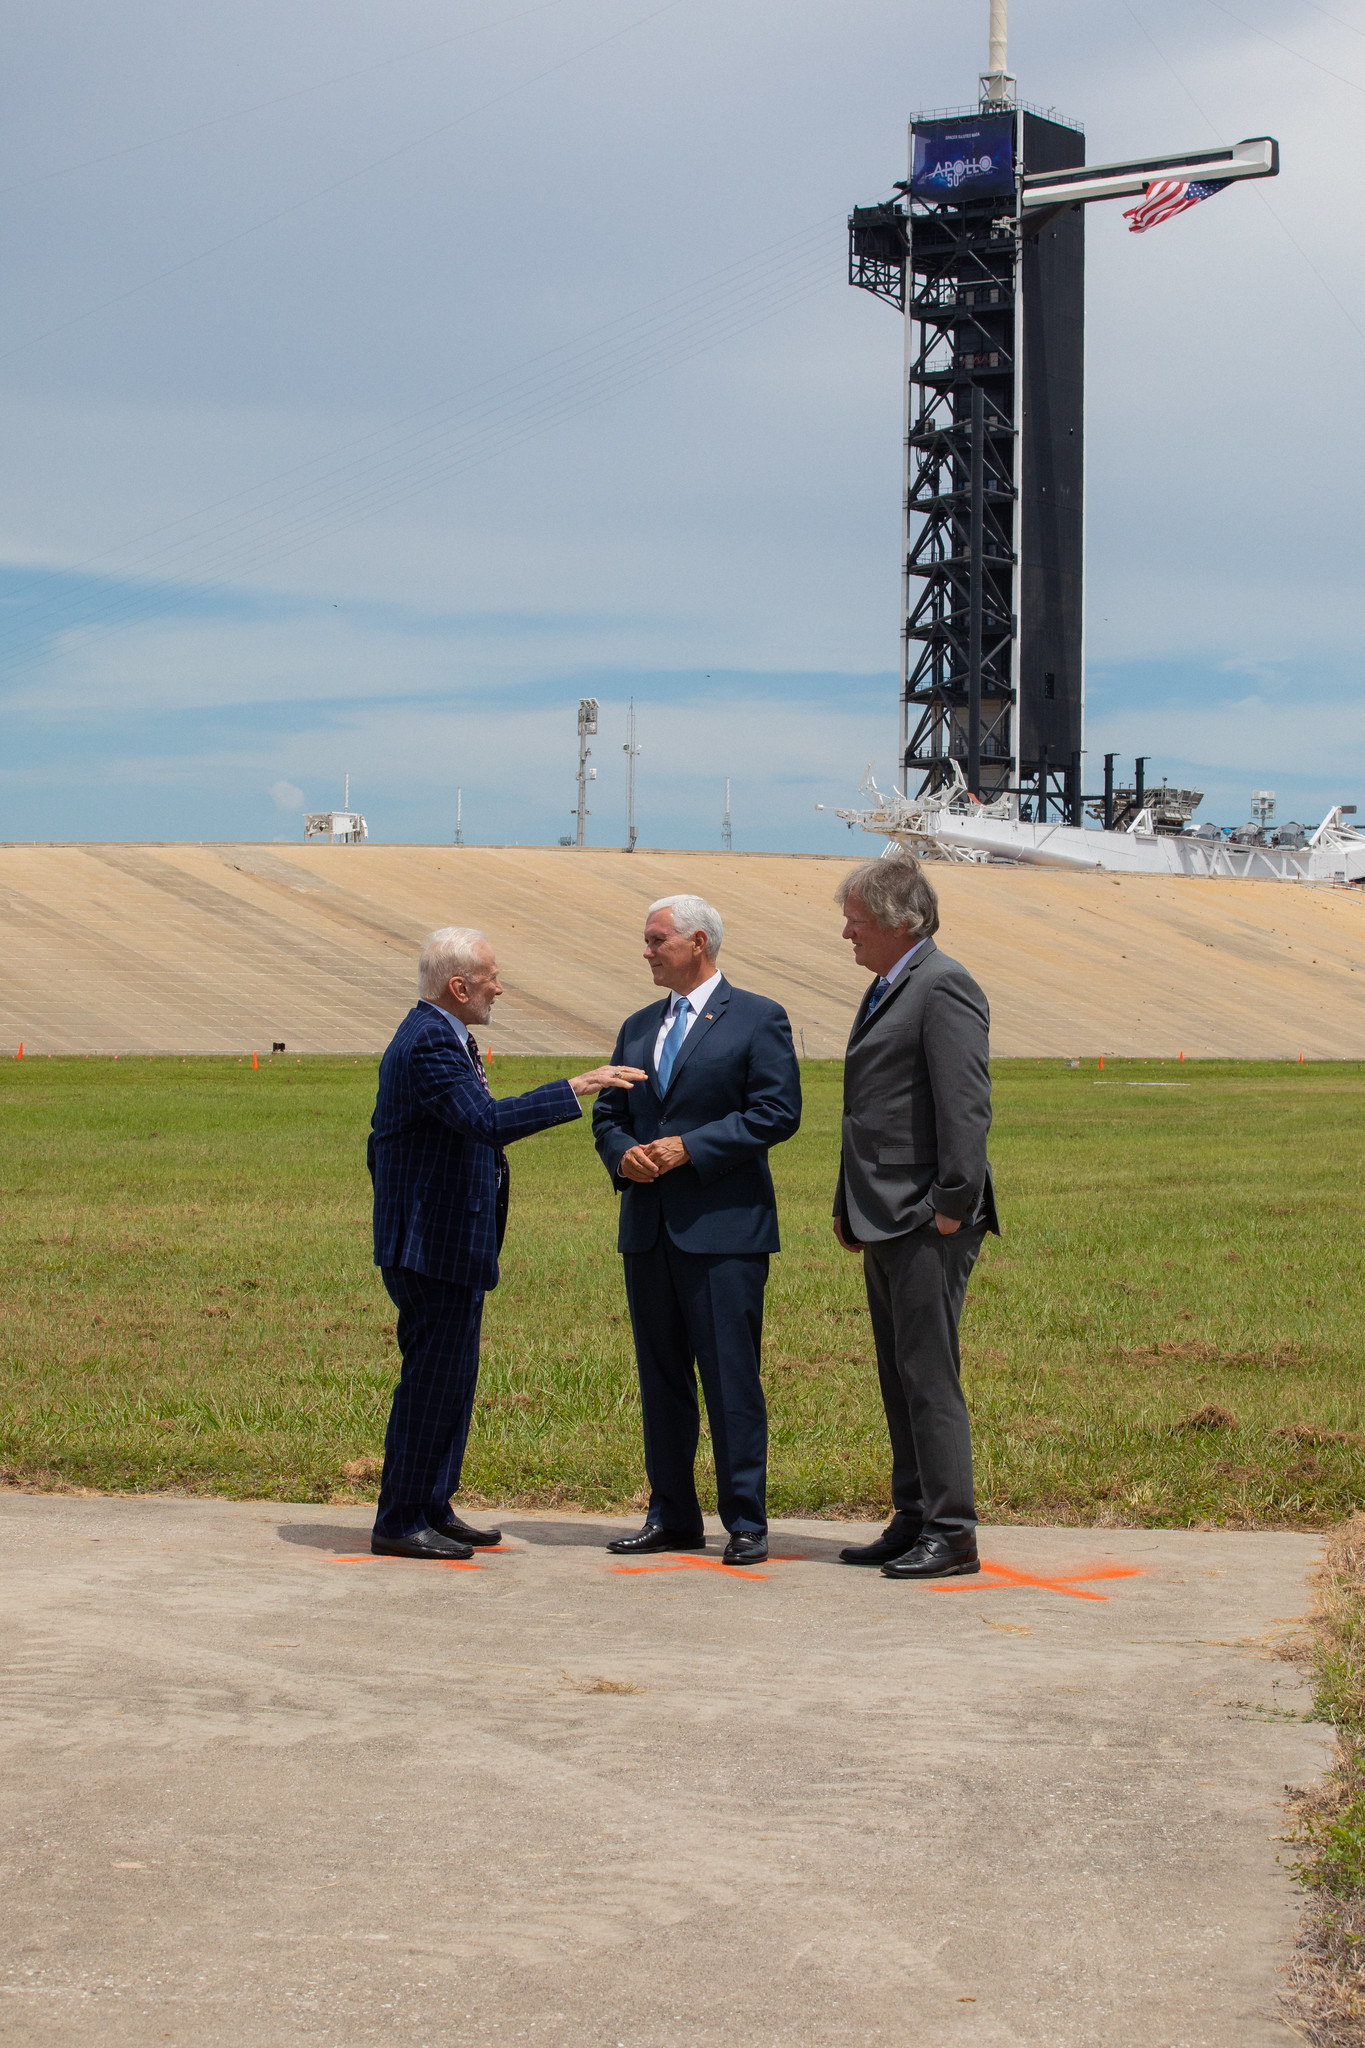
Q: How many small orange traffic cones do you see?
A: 6